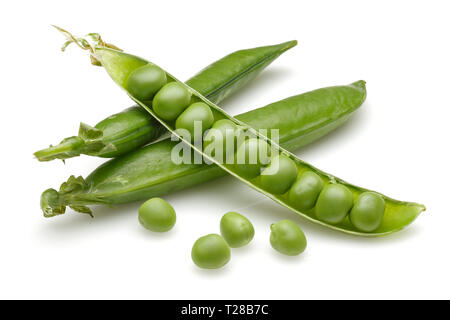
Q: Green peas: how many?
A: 13